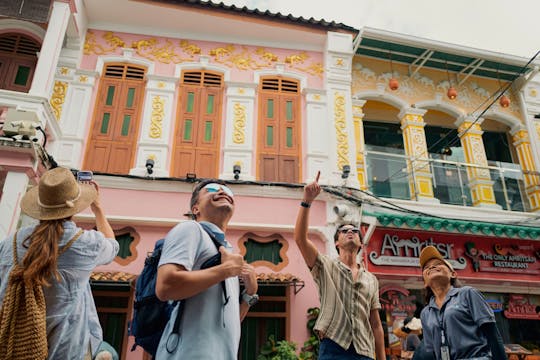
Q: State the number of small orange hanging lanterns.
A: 3